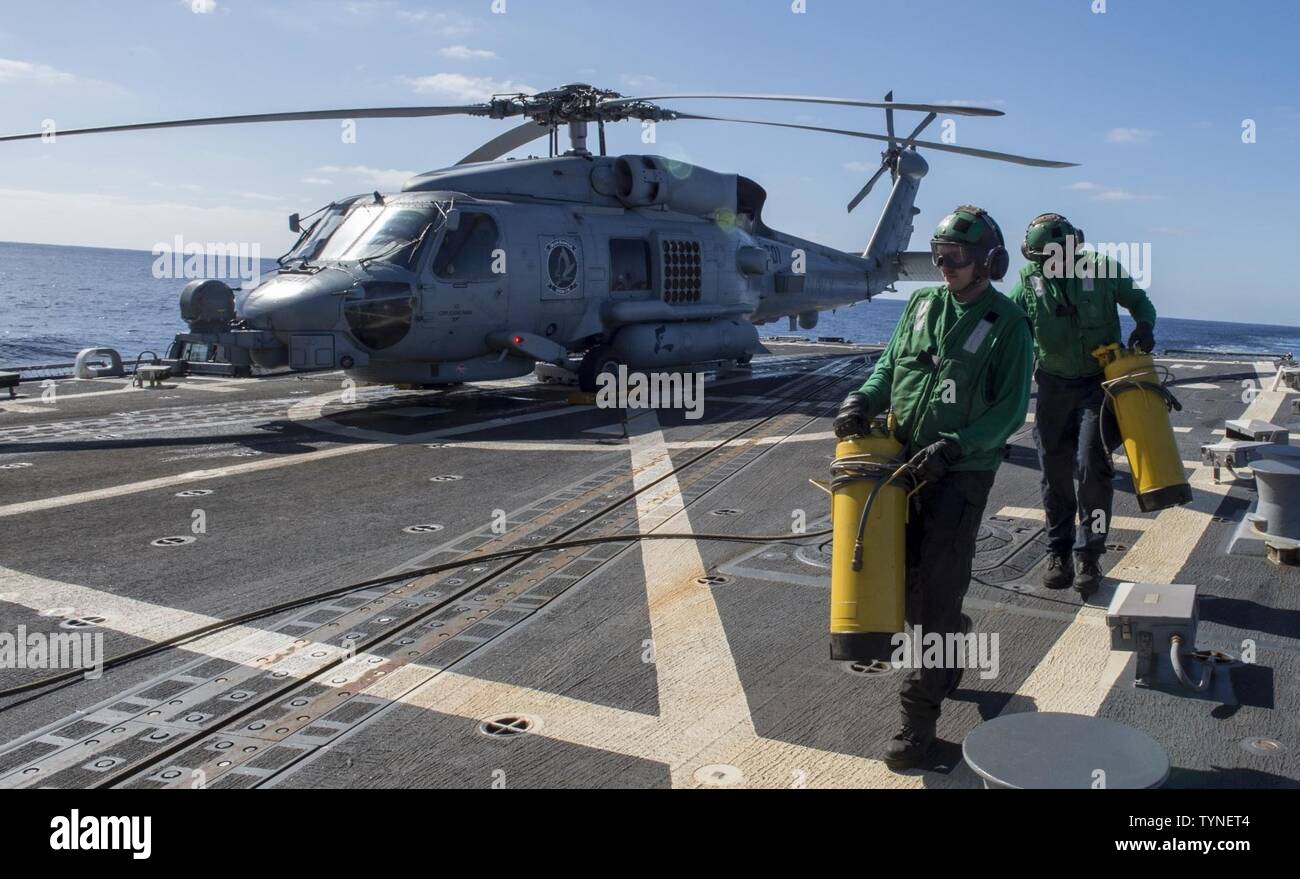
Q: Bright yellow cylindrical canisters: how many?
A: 2